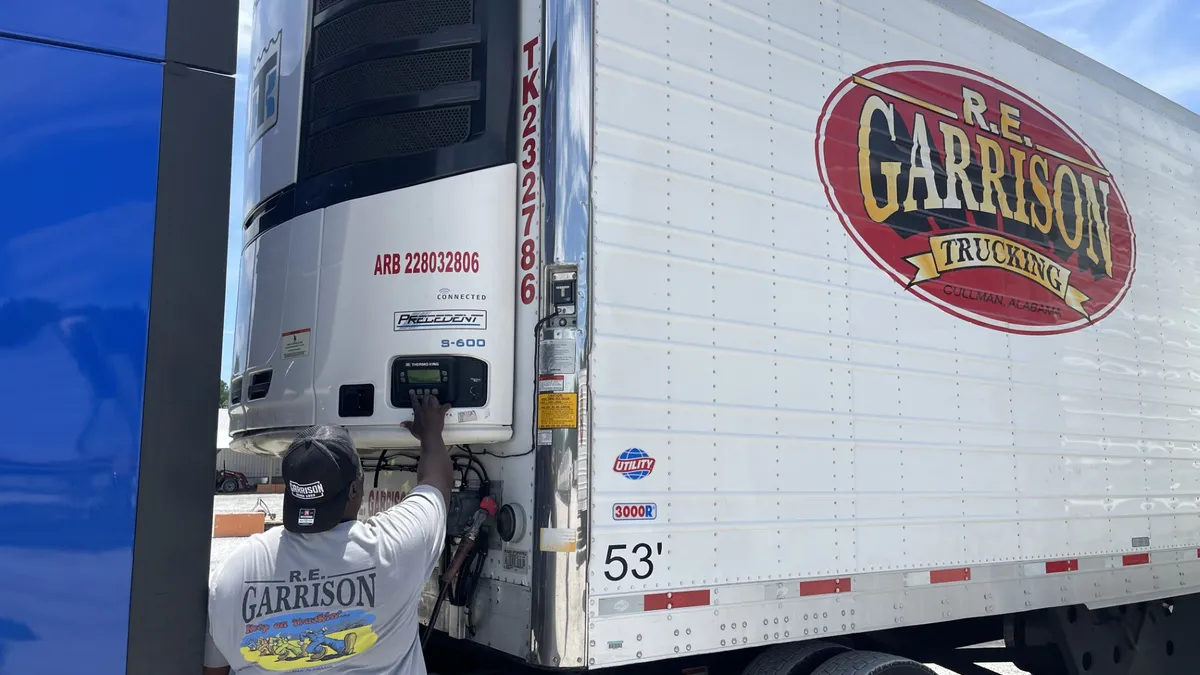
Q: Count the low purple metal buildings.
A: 0